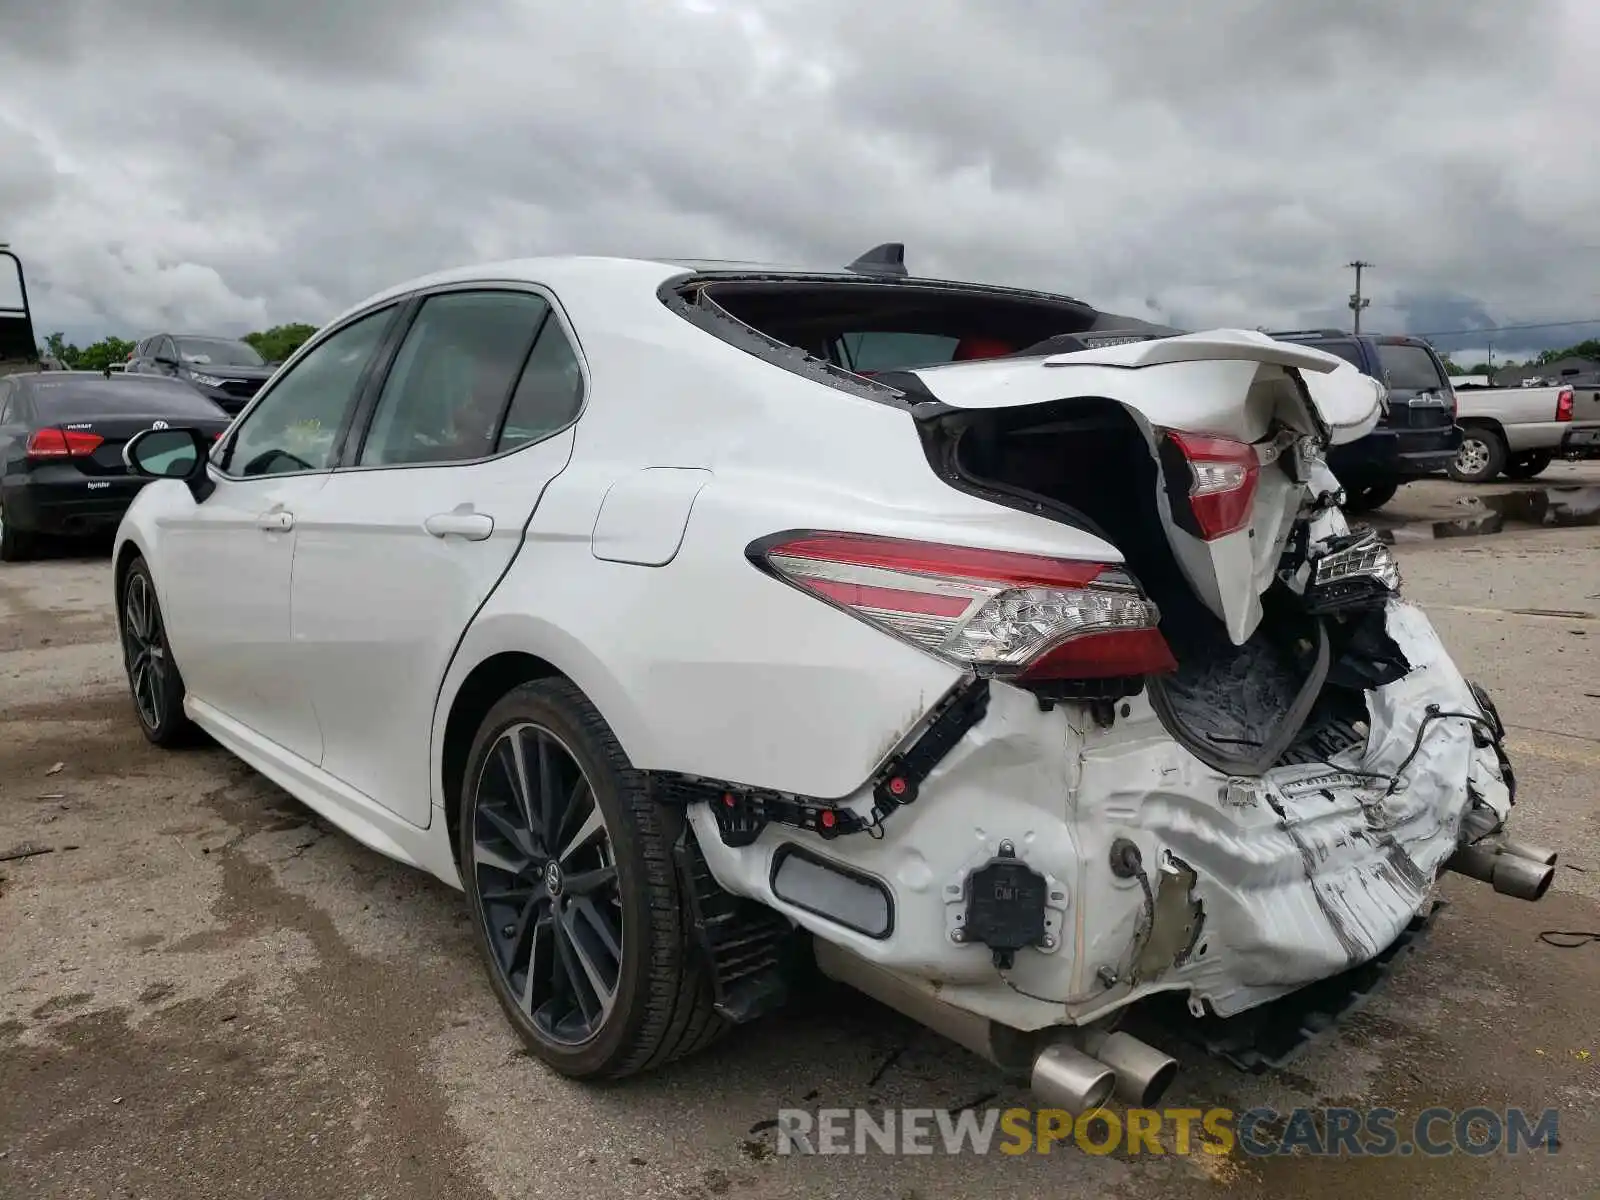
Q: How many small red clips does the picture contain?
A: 3